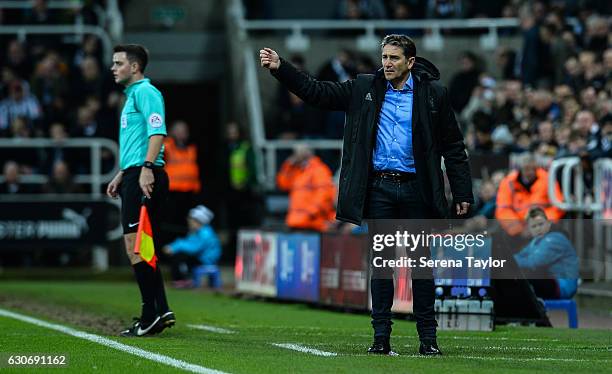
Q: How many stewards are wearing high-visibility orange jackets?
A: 3